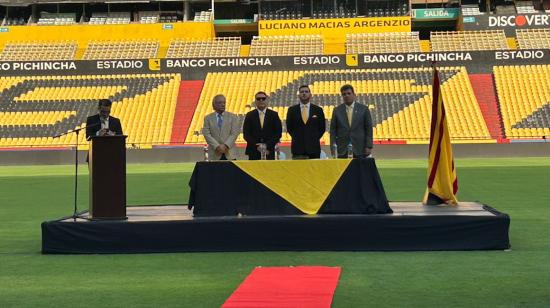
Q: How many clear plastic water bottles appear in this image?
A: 5